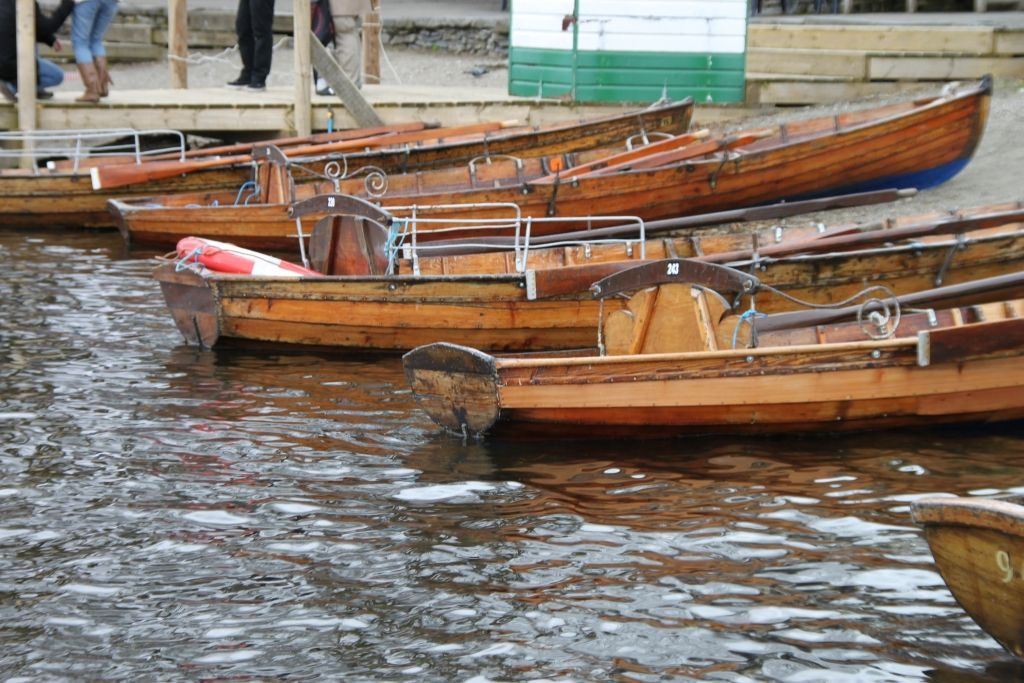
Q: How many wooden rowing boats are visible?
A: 5